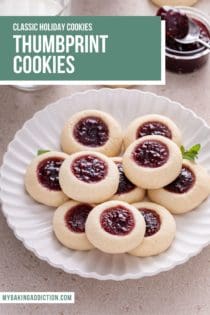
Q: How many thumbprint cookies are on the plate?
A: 10